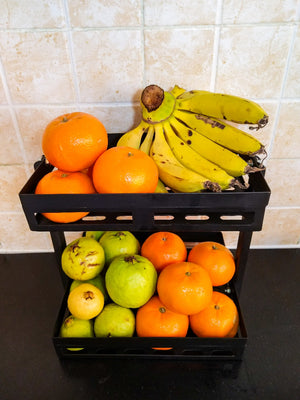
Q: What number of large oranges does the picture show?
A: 8